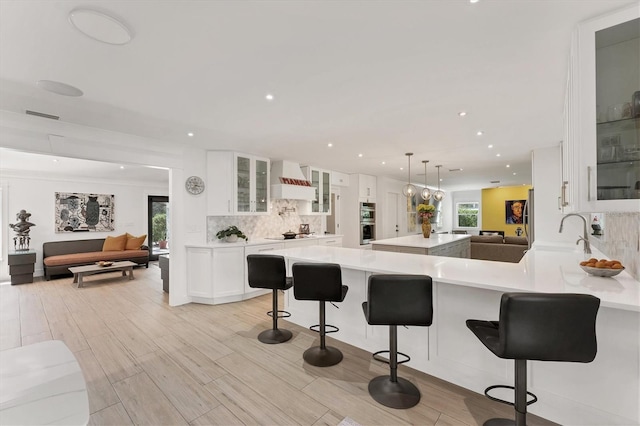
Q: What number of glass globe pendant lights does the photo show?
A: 3